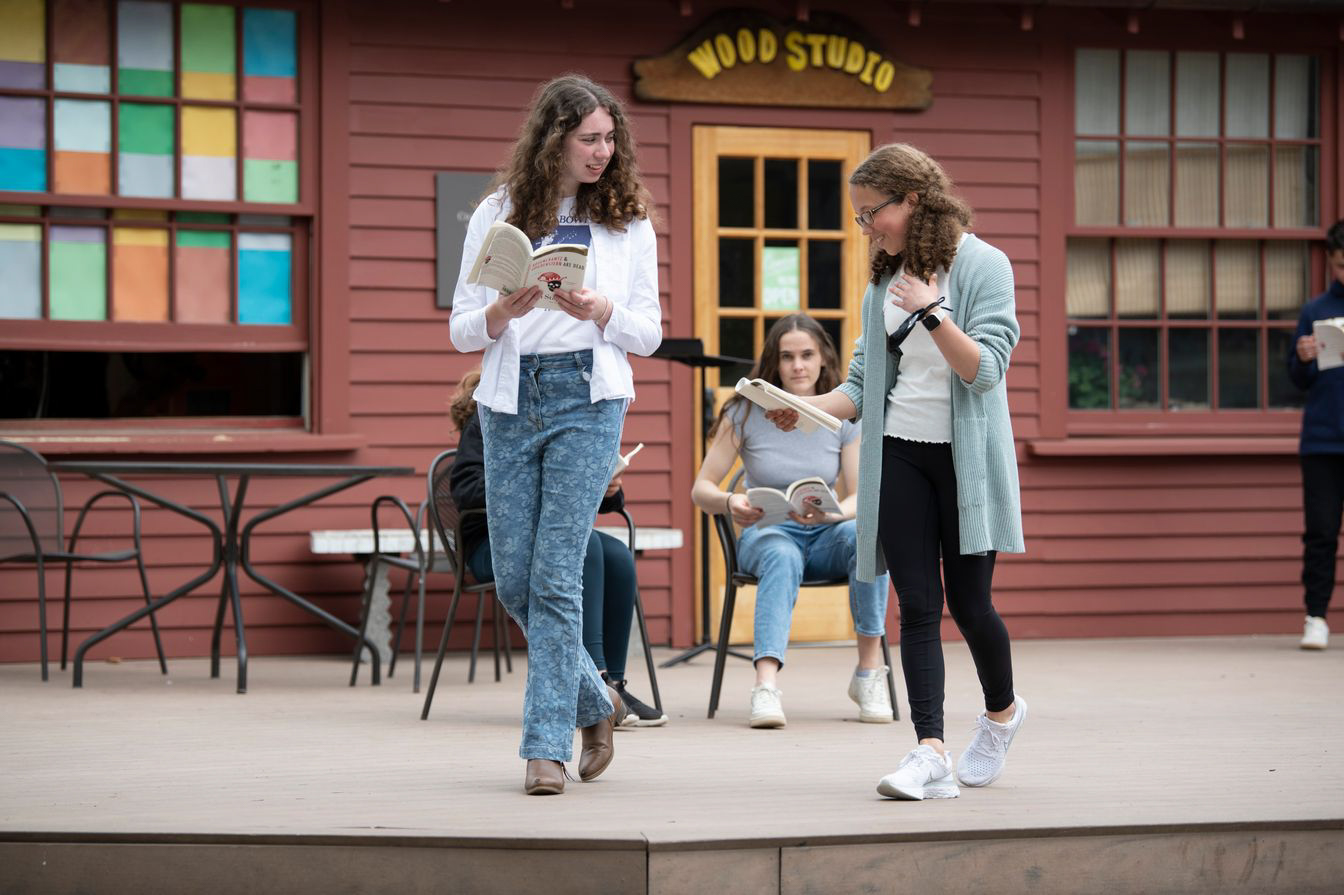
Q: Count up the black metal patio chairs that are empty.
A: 2